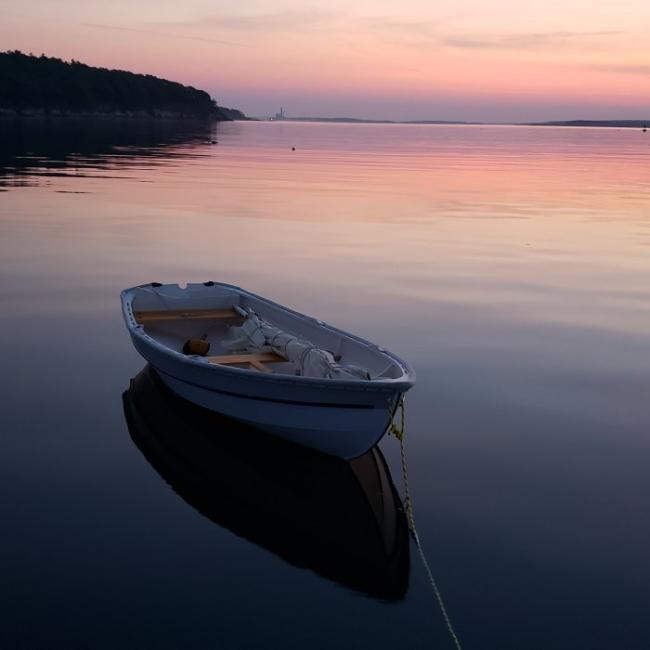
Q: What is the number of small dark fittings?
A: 2